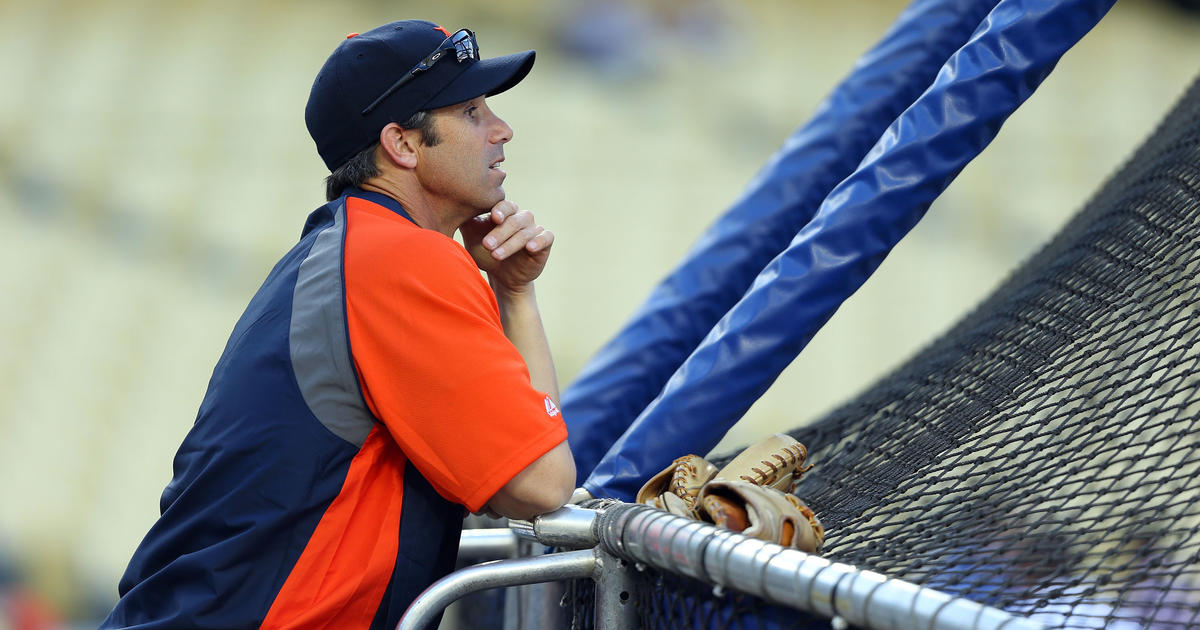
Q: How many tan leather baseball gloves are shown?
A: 2